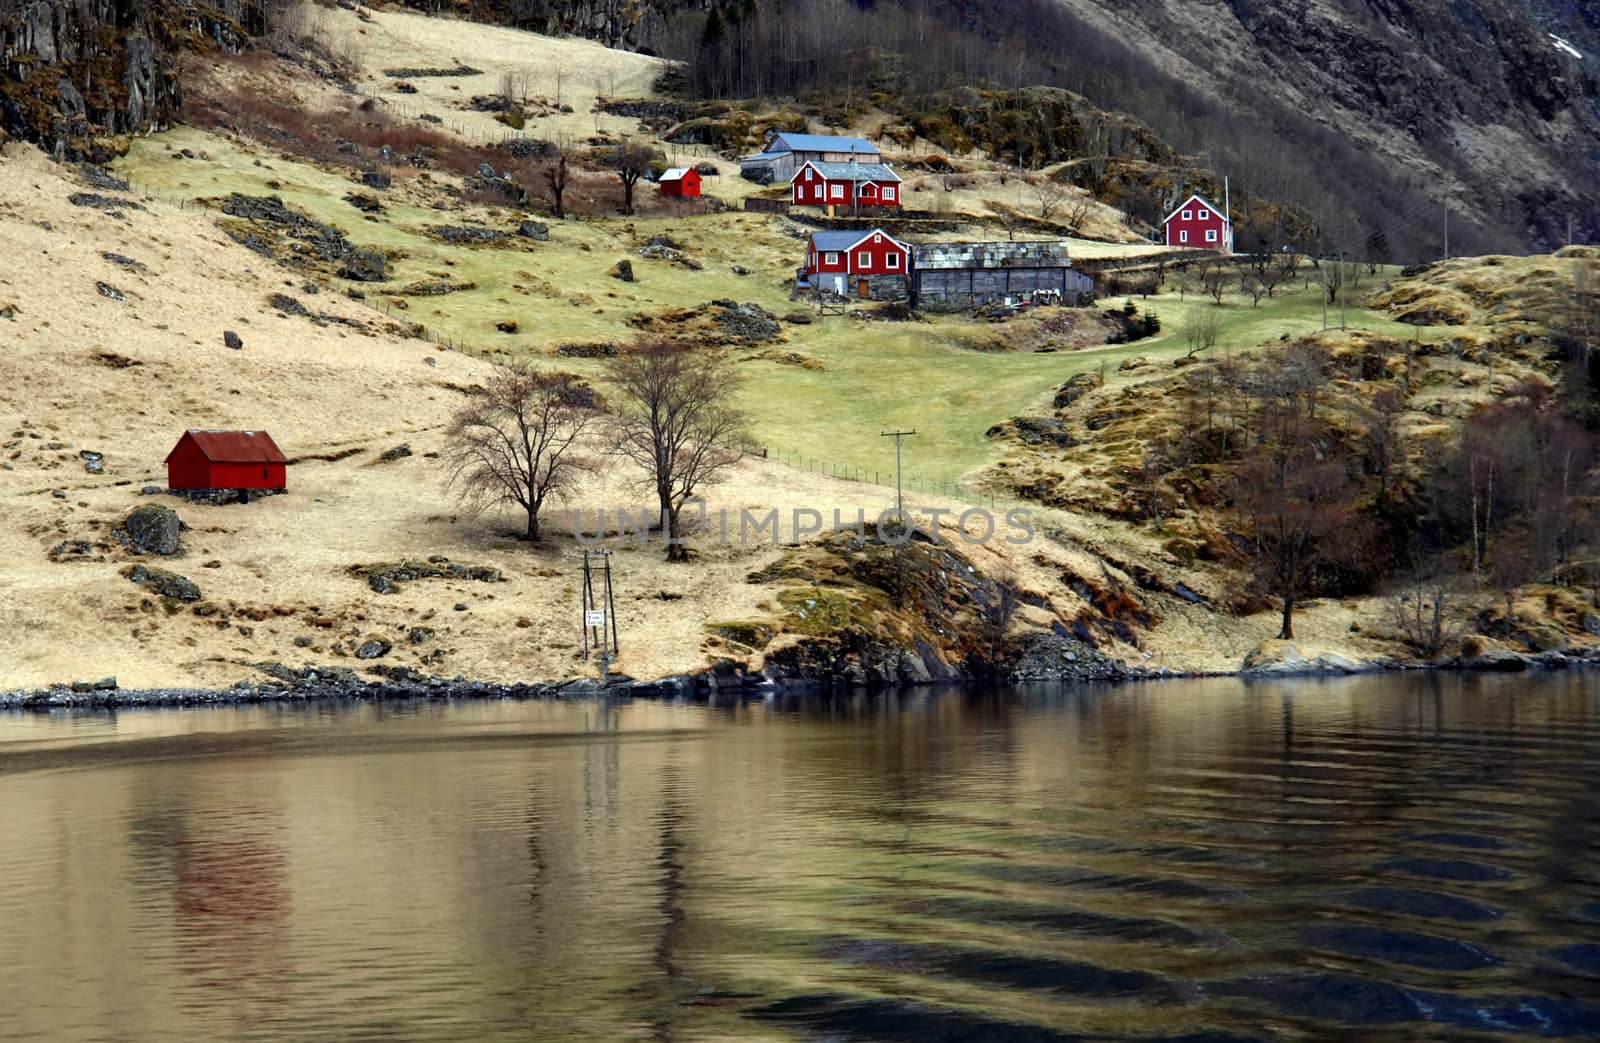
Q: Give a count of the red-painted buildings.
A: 5